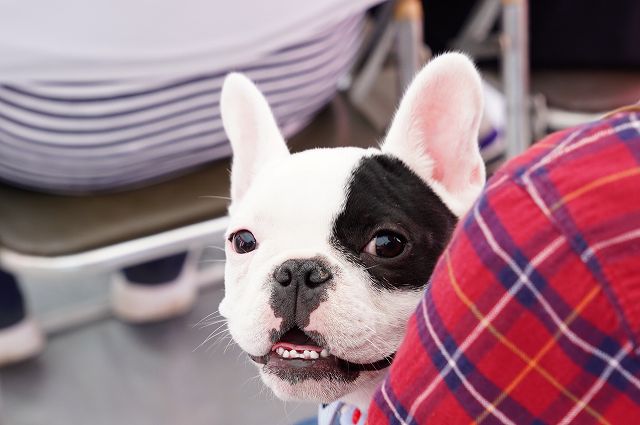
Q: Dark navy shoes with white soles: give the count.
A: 2